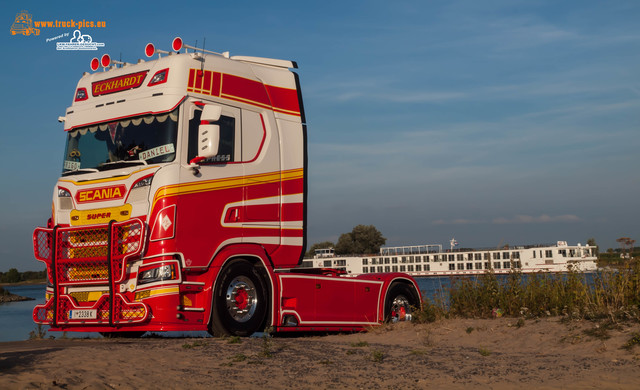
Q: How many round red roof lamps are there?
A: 4